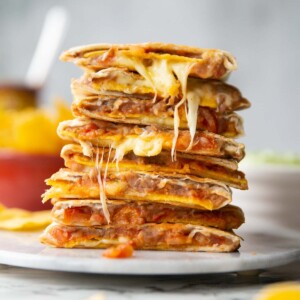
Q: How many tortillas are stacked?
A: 8